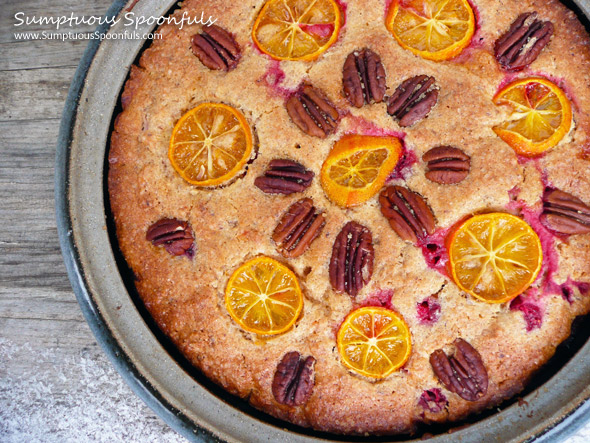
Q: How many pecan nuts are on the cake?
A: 14